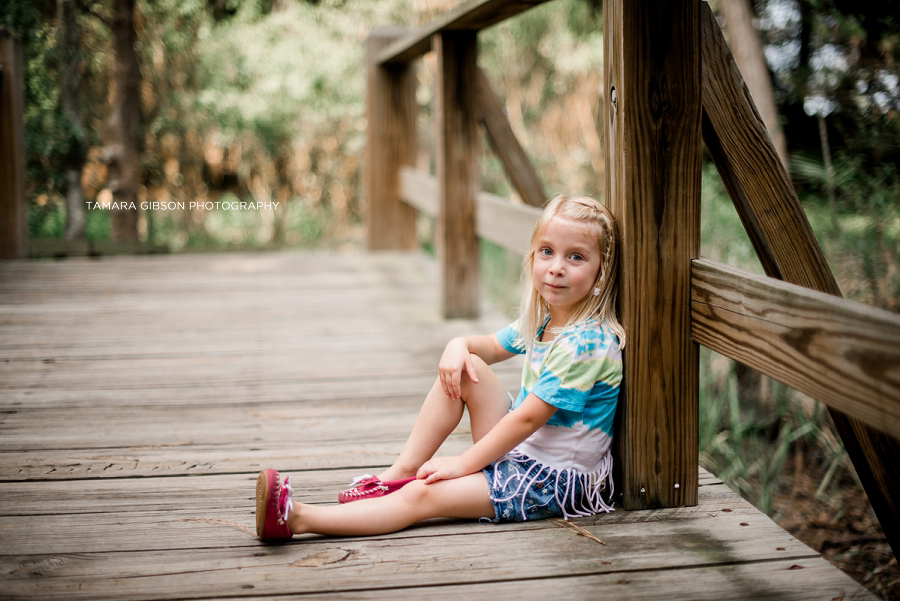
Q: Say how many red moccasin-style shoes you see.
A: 2